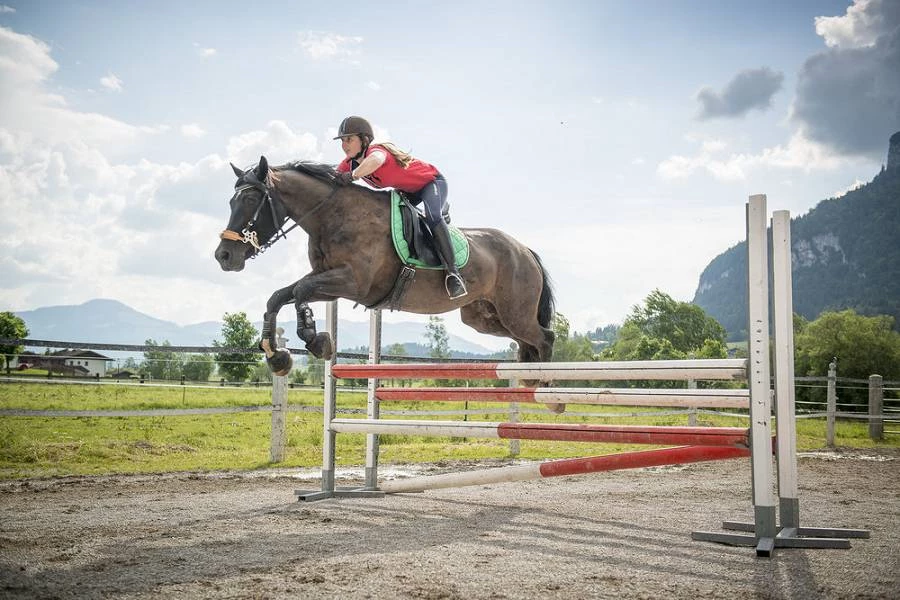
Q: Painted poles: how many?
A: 4